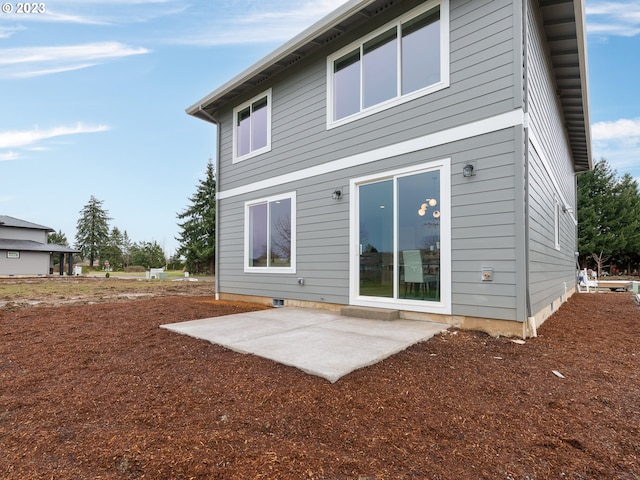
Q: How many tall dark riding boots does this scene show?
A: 0